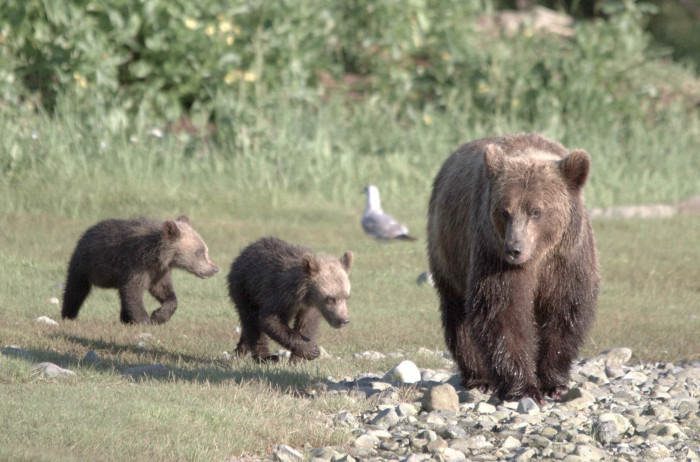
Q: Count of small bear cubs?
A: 2